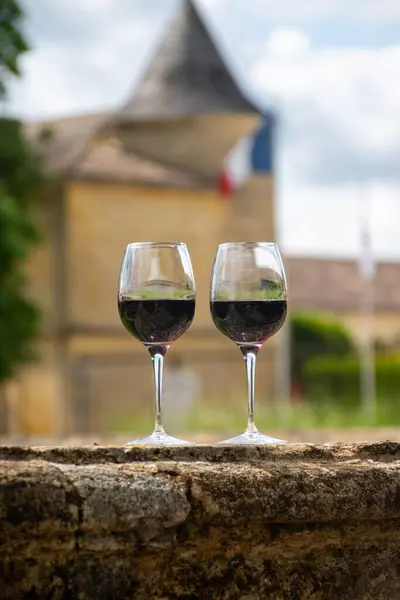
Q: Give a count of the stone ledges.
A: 1